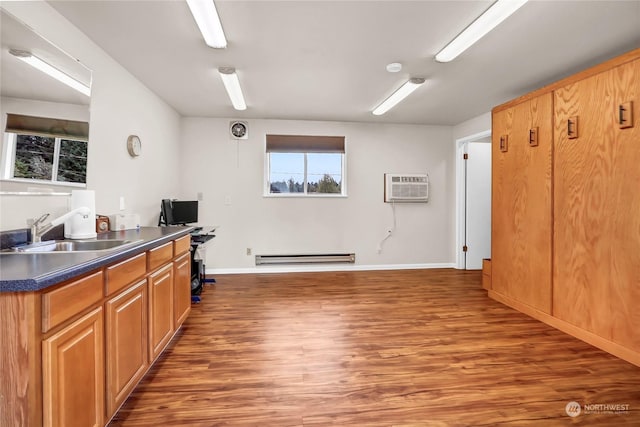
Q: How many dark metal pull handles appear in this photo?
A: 4